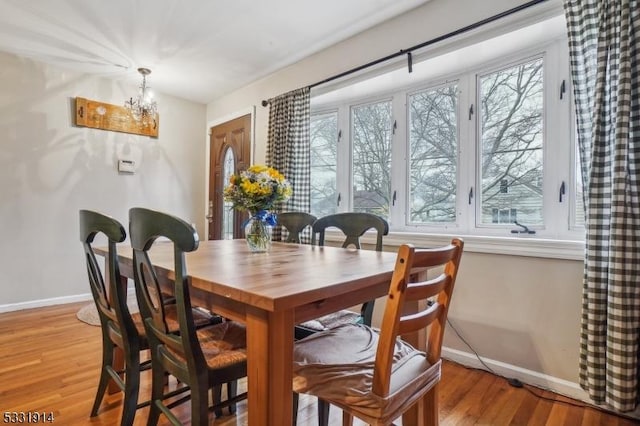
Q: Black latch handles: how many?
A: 8